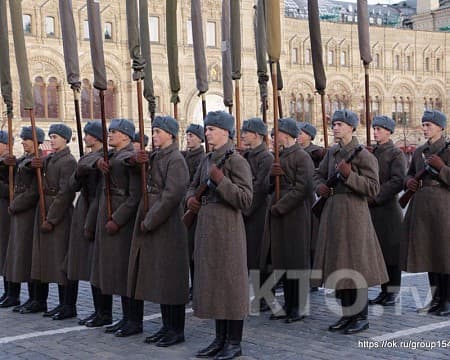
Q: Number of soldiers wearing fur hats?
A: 15